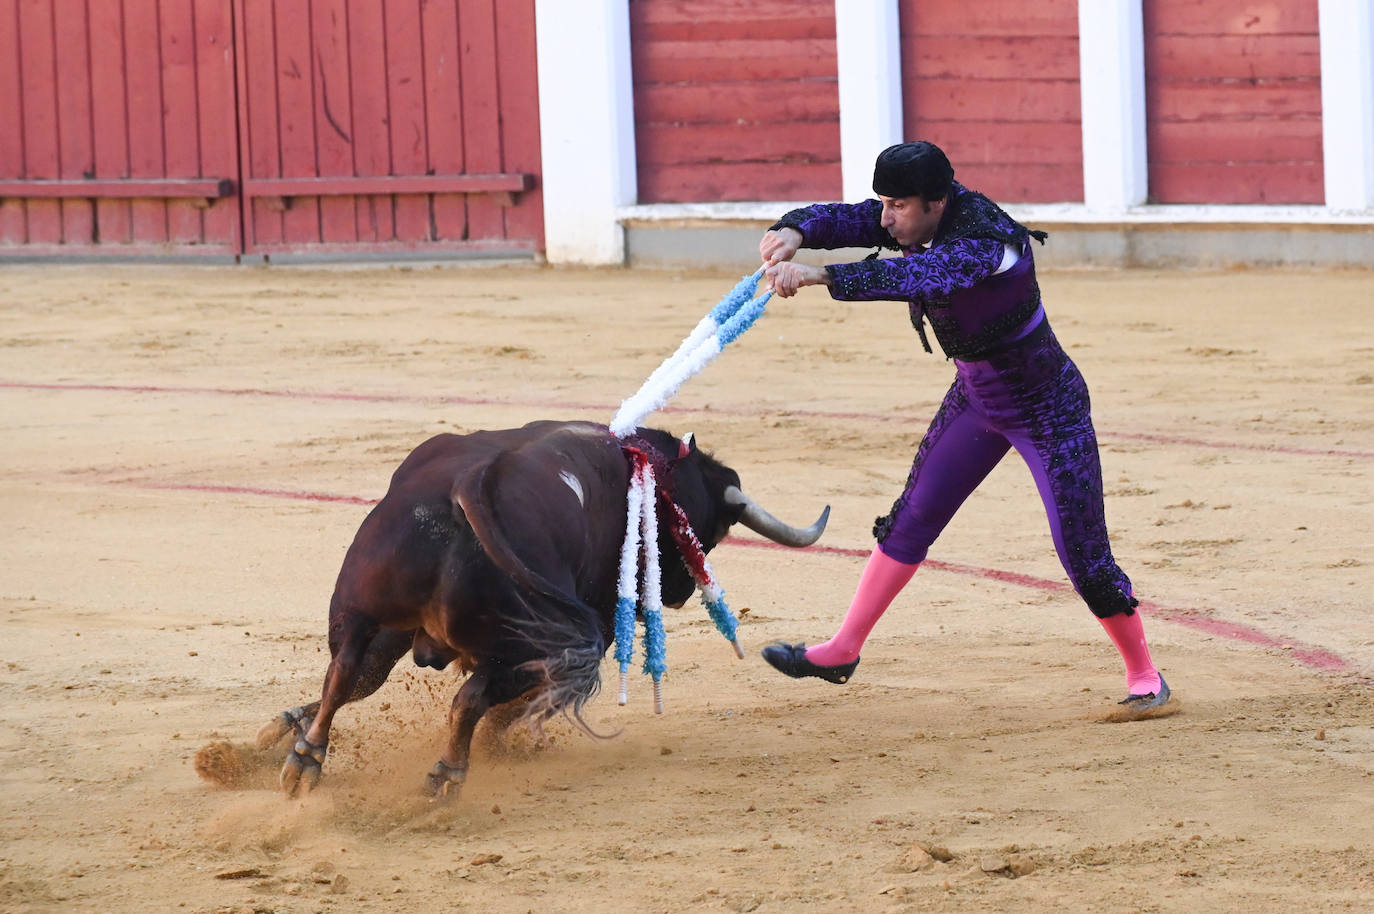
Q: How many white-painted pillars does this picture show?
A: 4